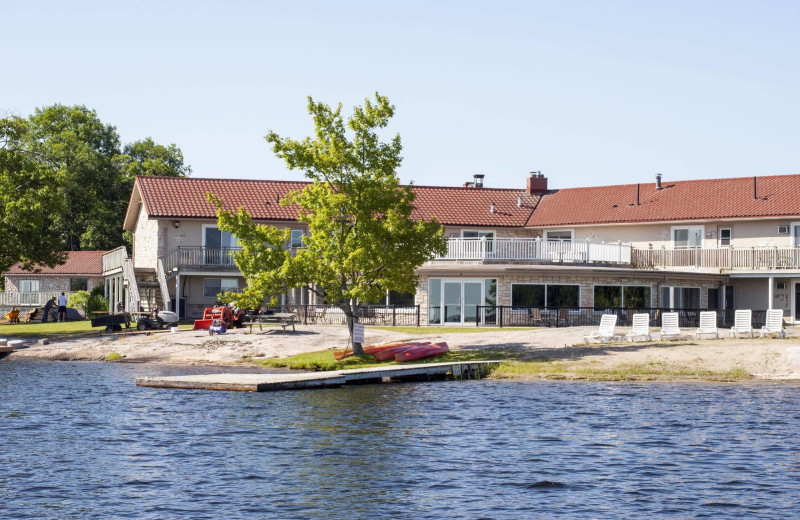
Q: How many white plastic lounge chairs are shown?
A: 6